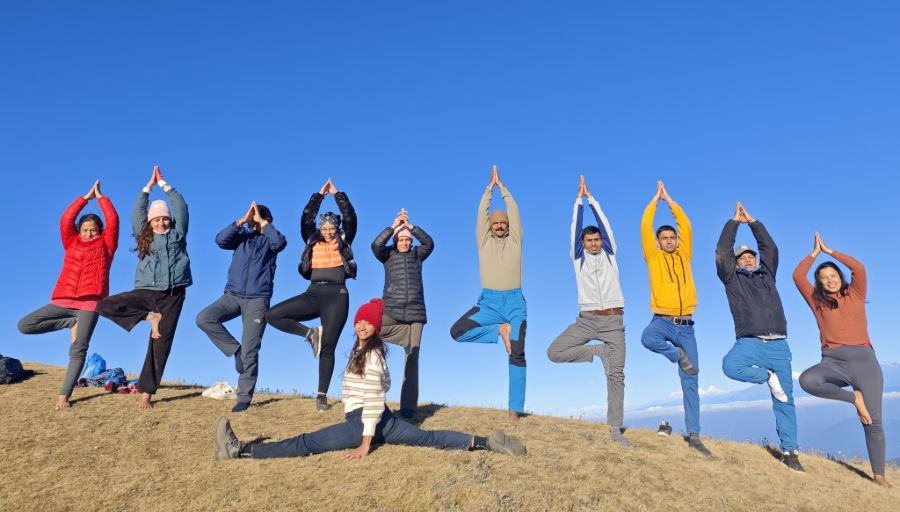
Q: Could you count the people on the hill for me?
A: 11